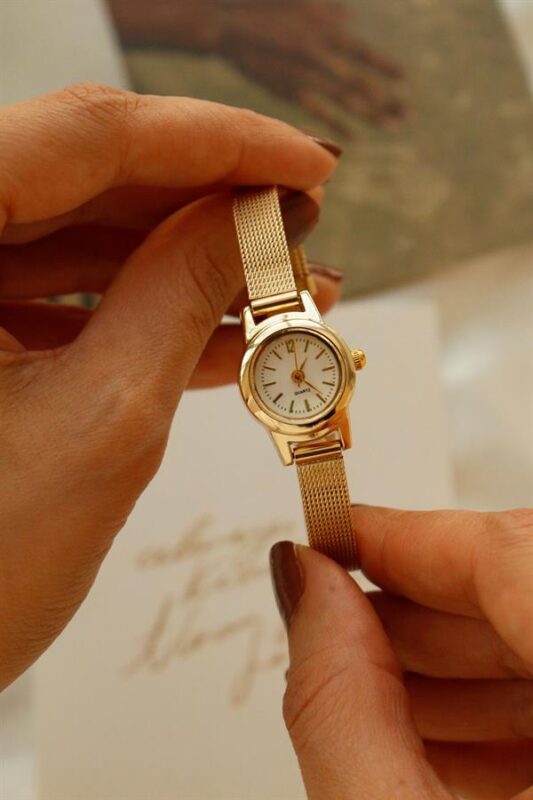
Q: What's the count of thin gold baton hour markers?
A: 11